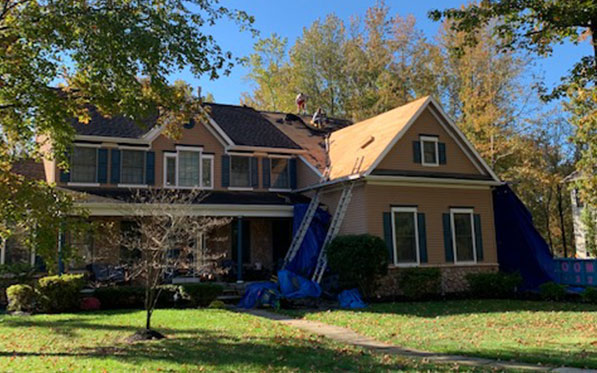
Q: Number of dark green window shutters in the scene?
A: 14